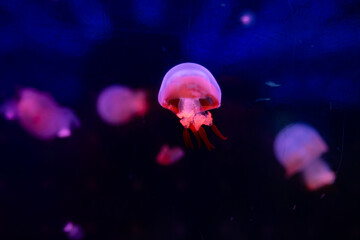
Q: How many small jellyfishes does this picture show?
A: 3